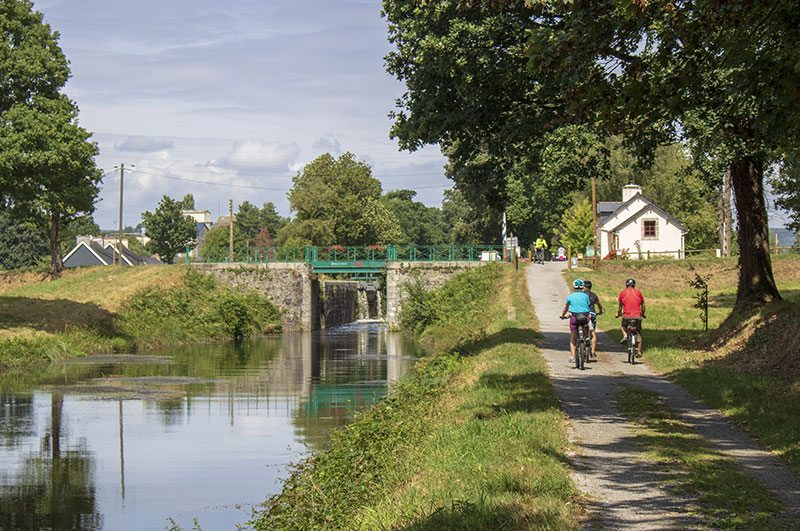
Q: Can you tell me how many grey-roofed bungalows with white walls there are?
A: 1